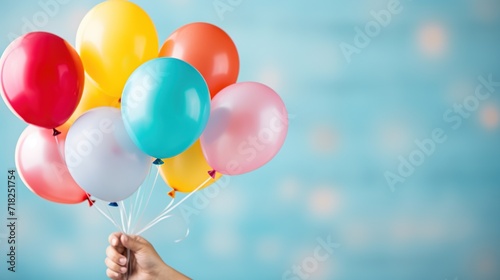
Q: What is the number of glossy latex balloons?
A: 9